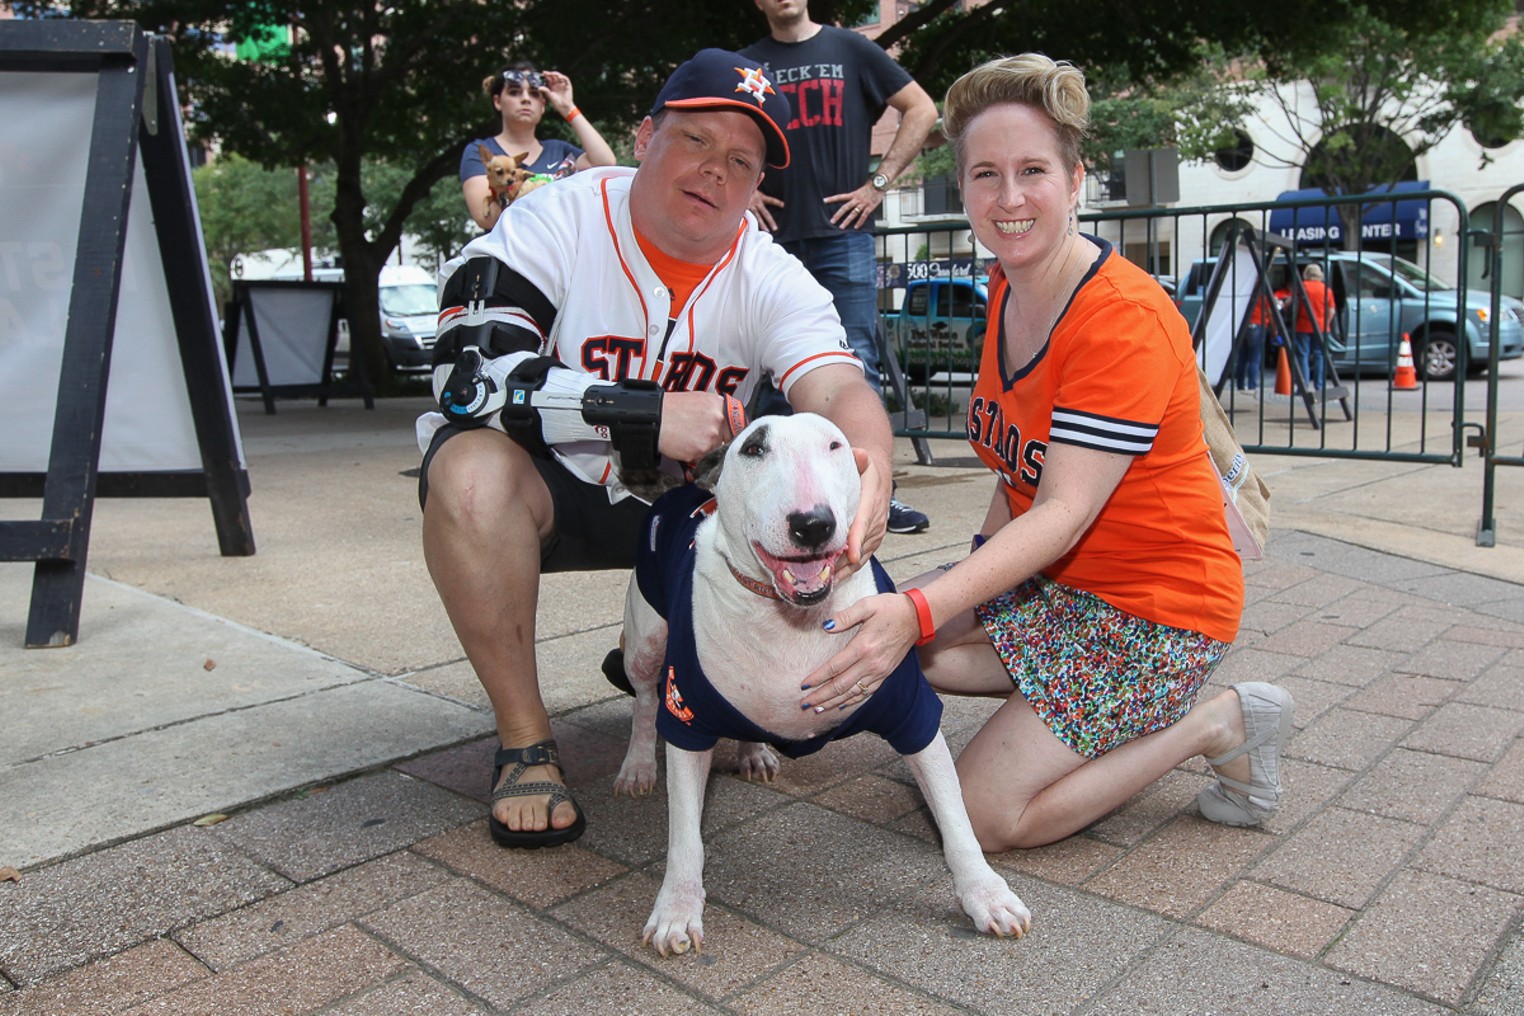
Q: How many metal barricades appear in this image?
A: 2